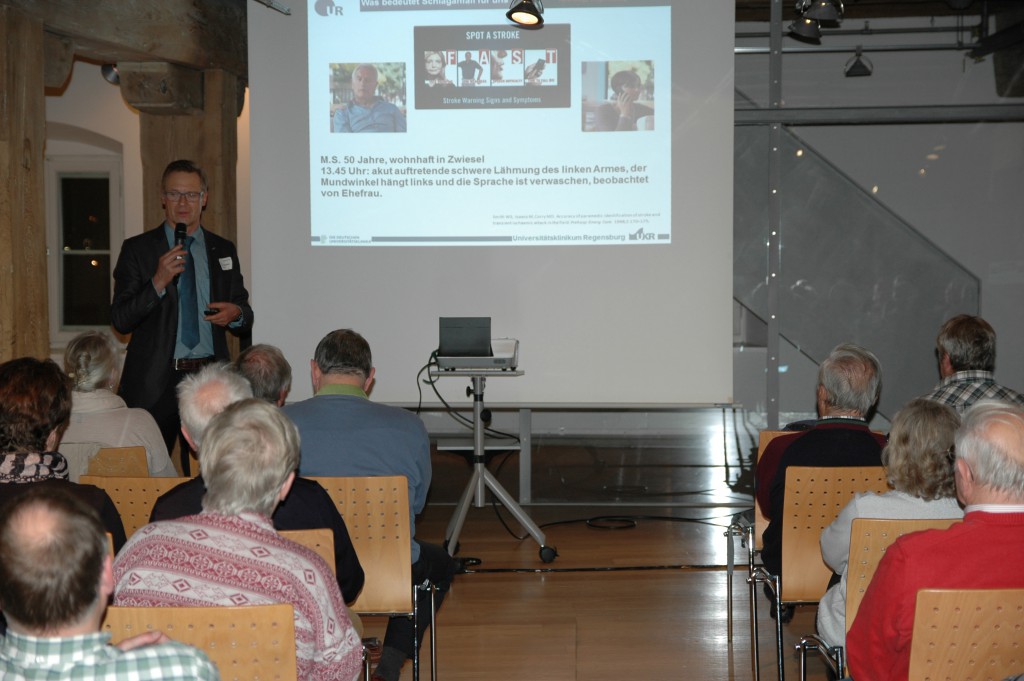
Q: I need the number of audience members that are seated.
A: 11